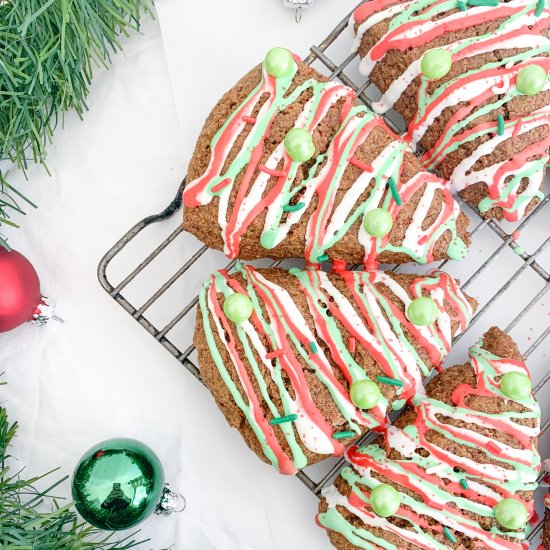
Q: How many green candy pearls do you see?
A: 11